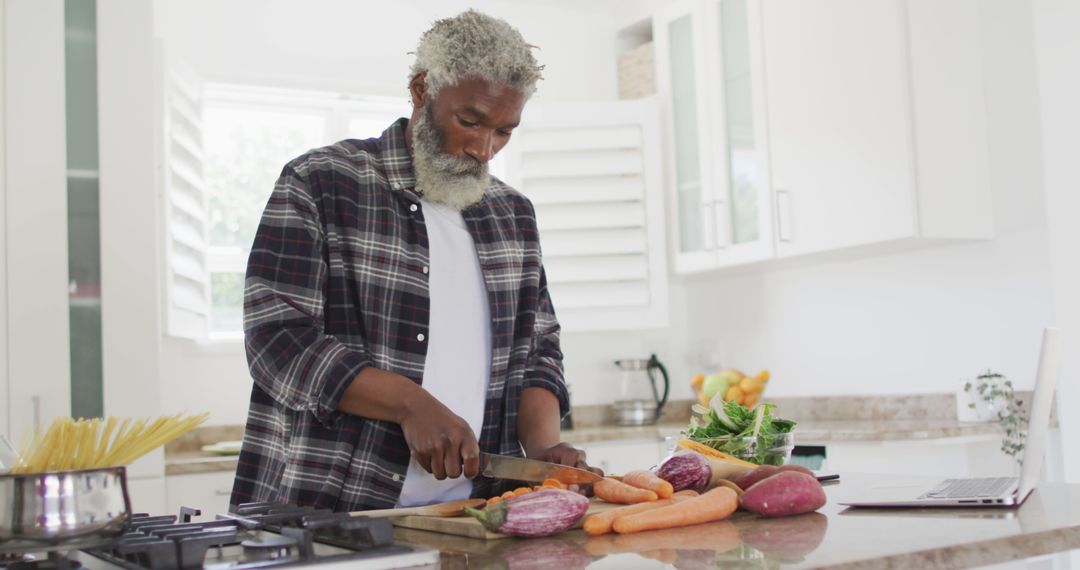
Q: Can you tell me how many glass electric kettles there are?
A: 1